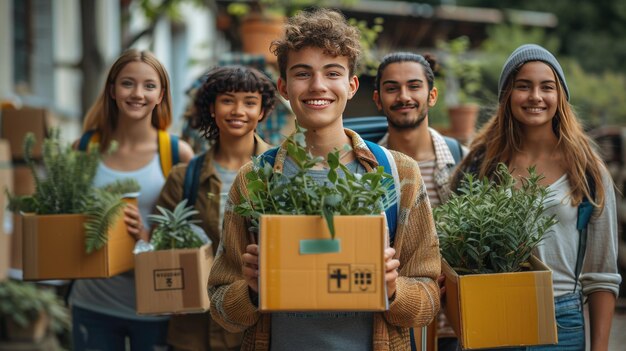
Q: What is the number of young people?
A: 5